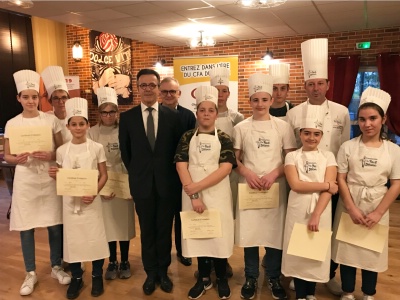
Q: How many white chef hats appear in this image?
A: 11